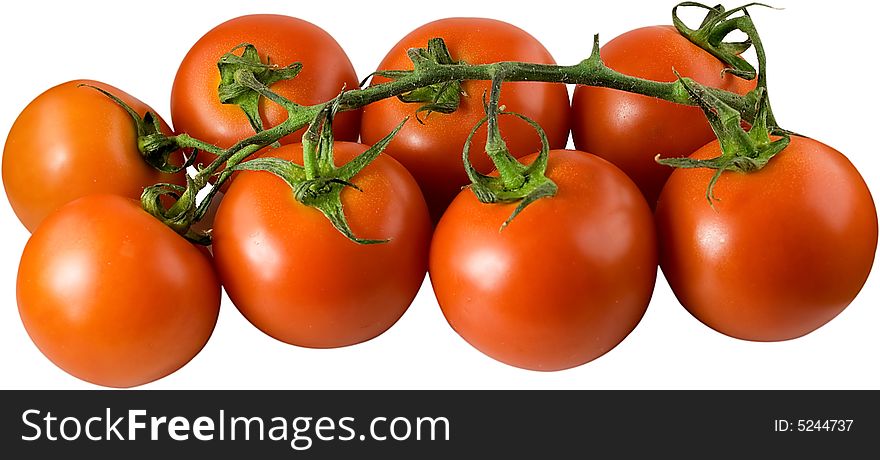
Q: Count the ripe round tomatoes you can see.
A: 8